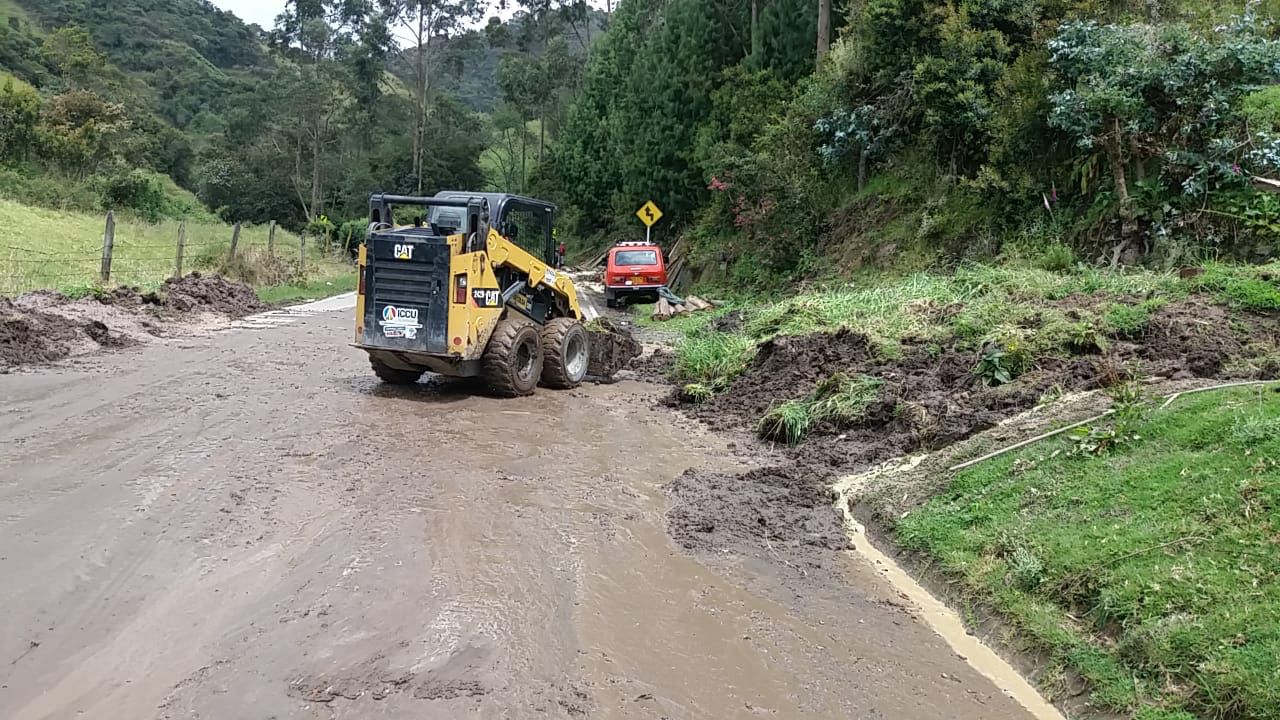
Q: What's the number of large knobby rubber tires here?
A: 3